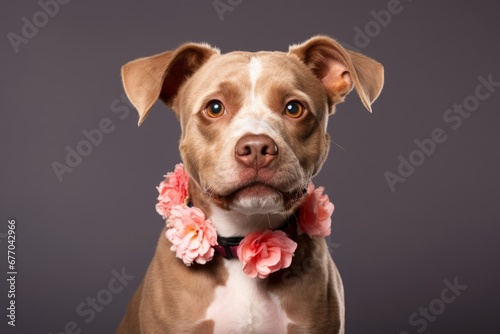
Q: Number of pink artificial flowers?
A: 4